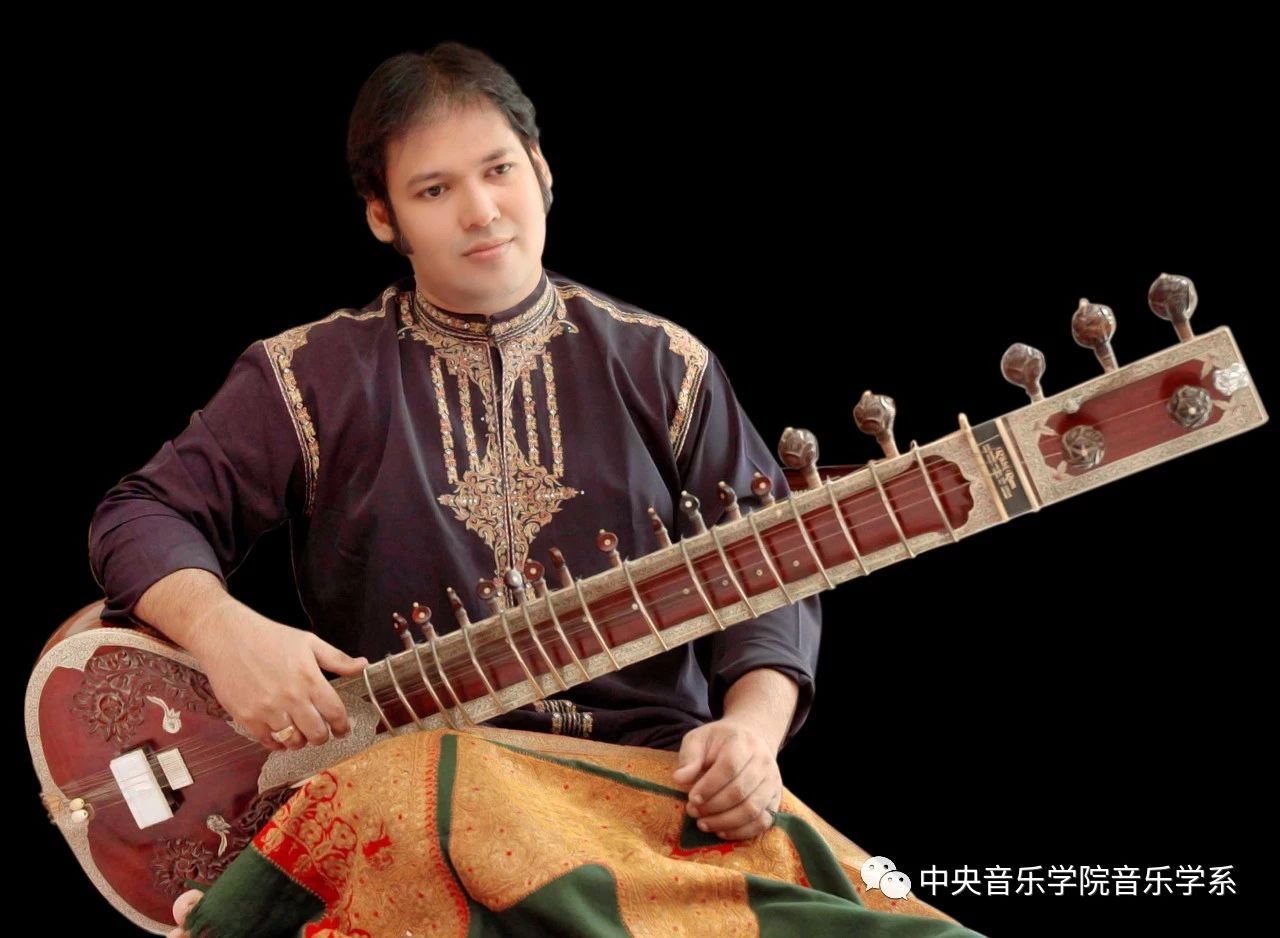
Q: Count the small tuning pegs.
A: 12